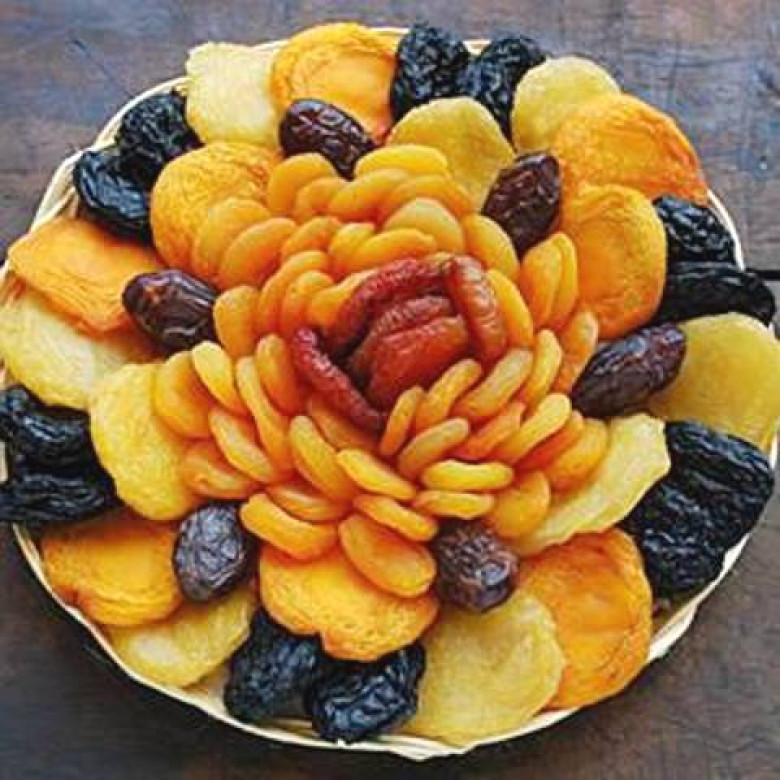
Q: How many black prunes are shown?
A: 12